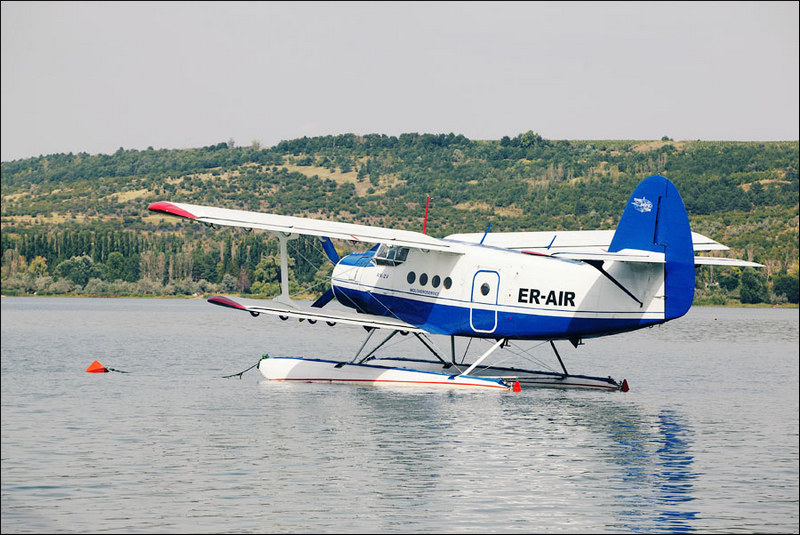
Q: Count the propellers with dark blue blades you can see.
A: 1